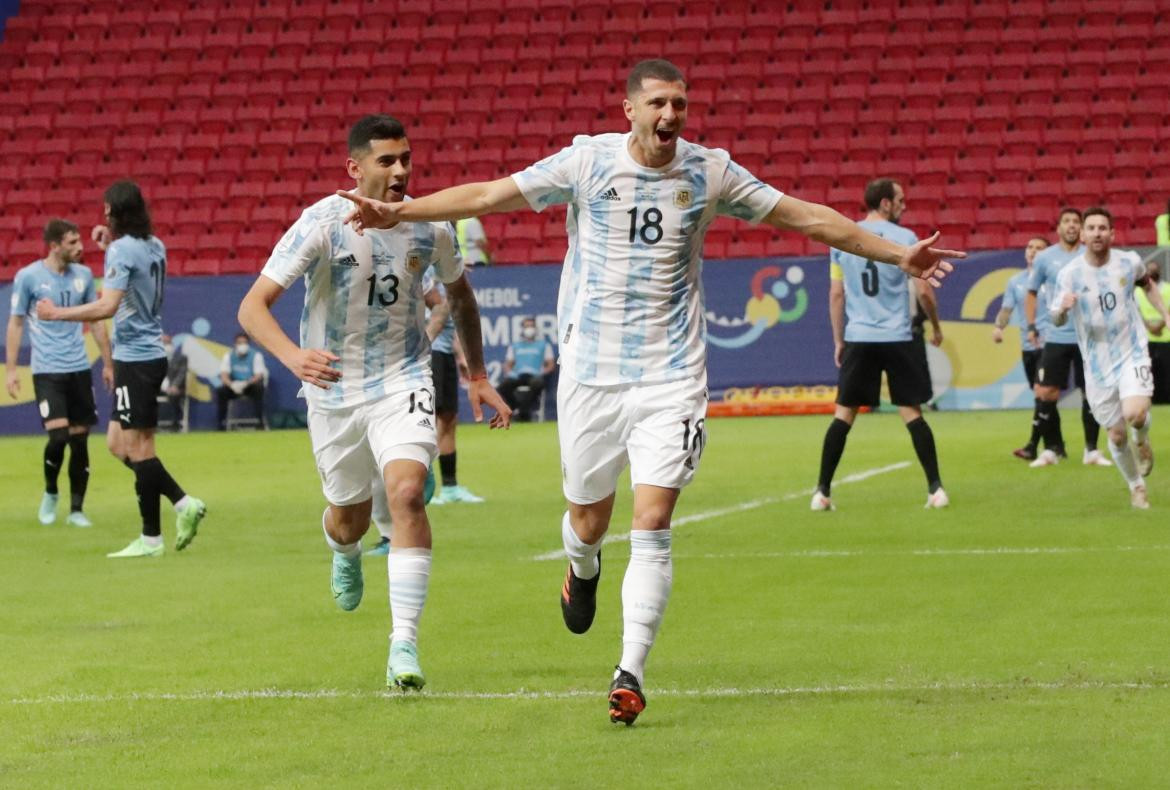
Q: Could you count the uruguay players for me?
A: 6